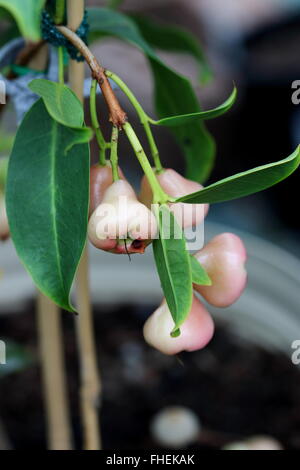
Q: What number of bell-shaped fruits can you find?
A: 5